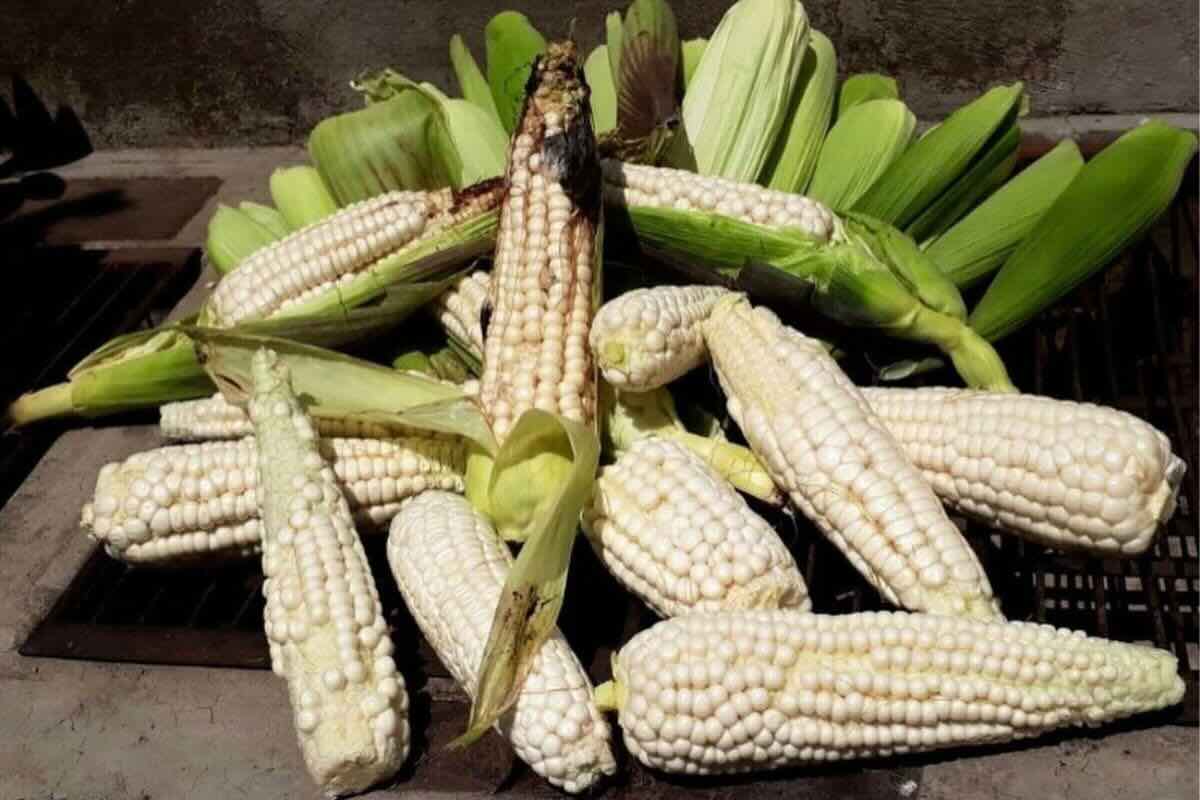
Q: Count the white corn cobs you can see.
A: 13